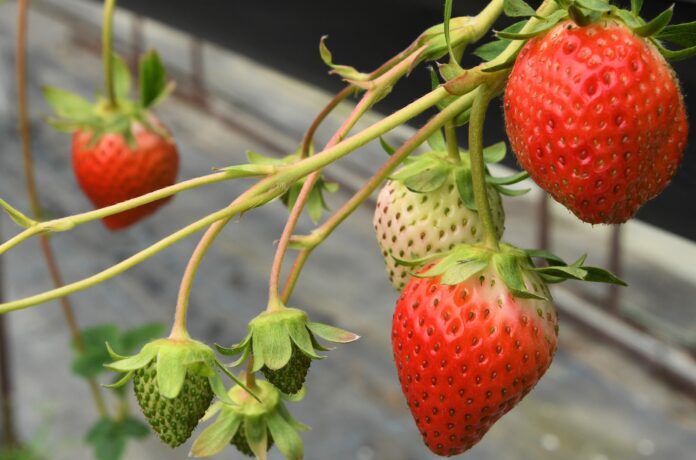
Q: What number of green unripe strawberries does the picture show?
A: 3